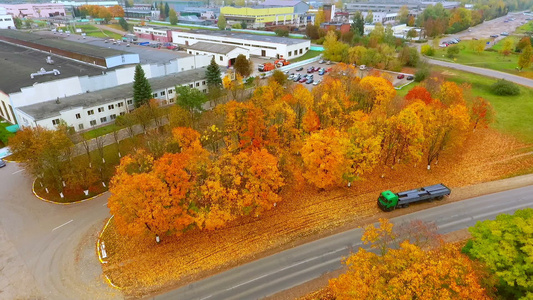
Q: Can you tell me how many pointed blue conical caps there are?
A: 0